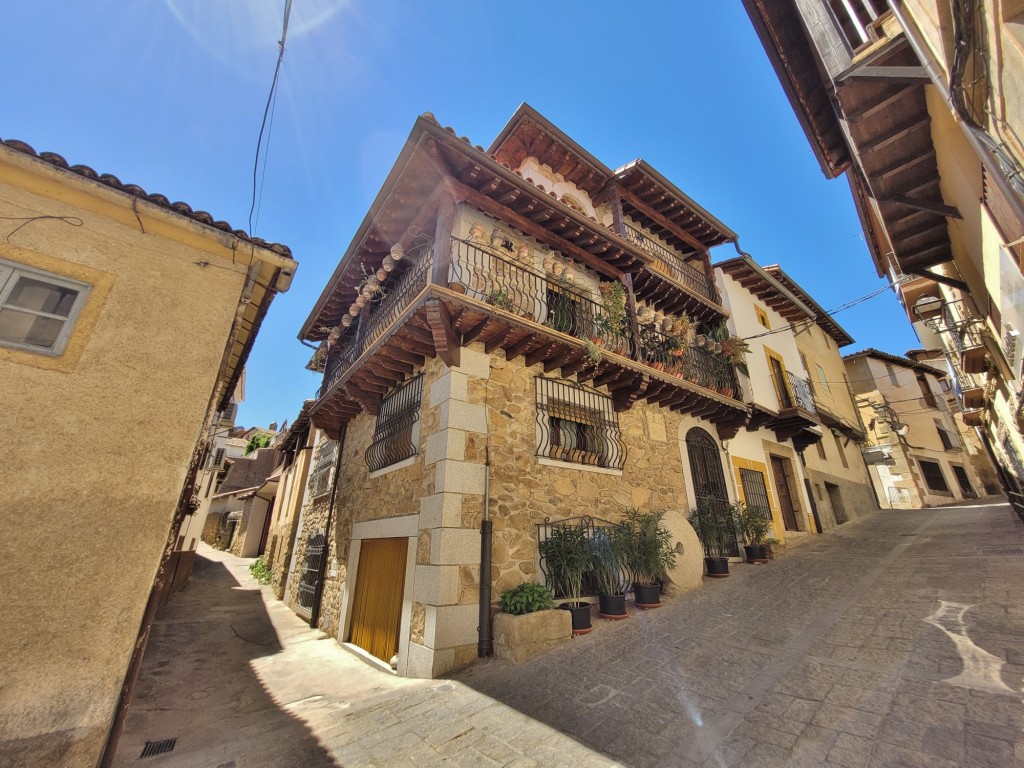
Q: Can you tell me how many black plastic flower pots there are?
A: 5